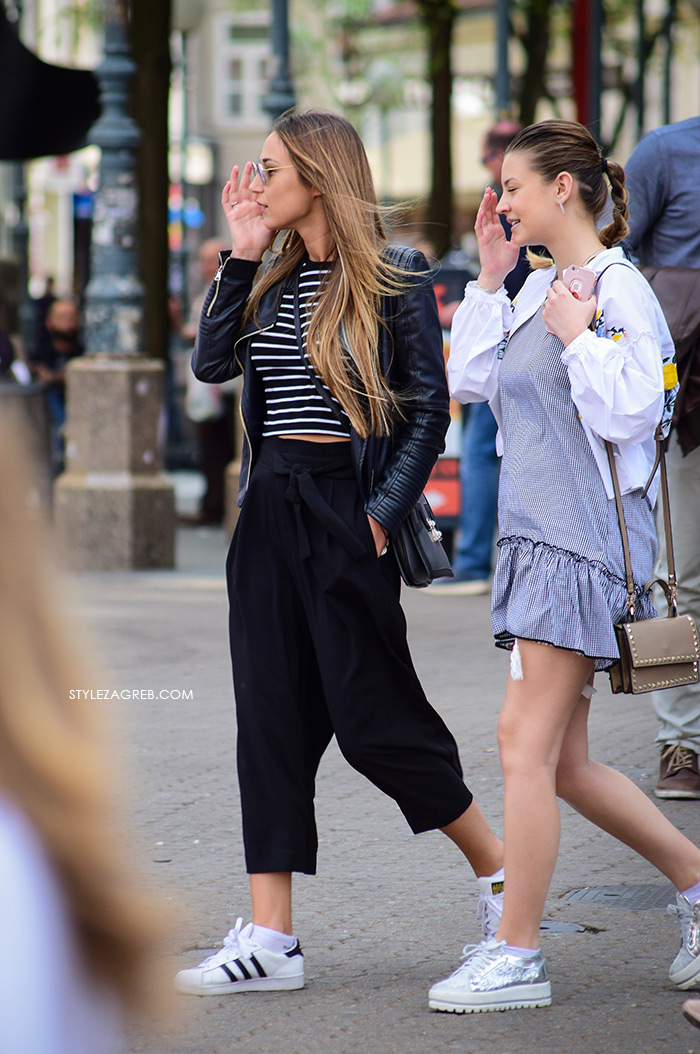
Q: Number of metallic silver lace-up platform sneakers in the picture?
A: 2